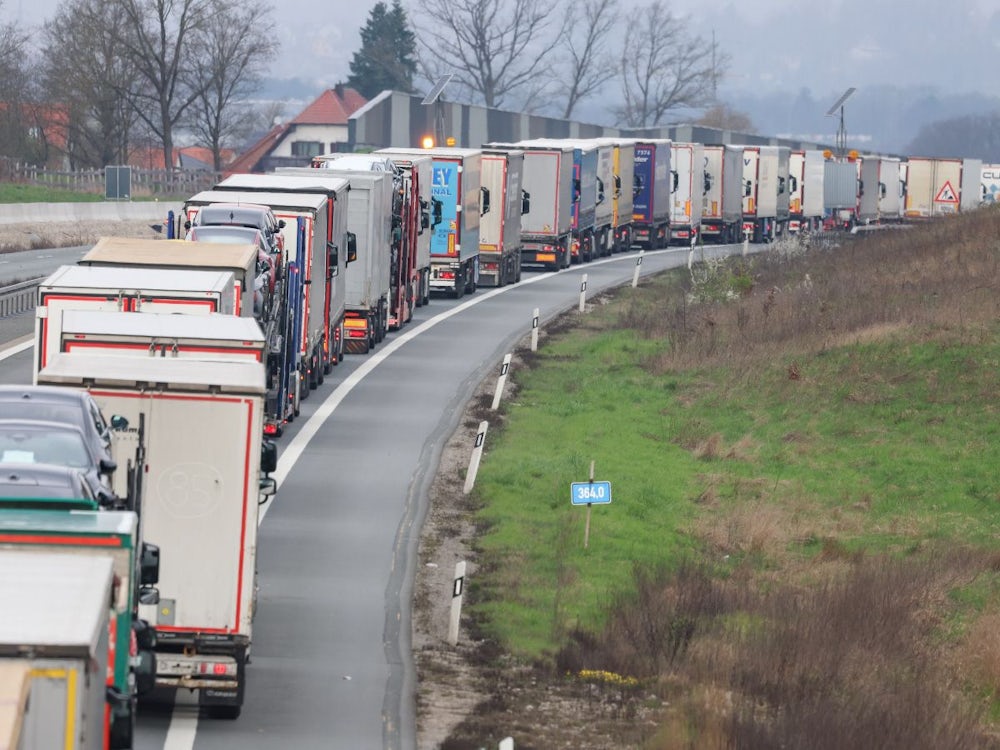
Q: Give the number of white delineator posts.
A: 9